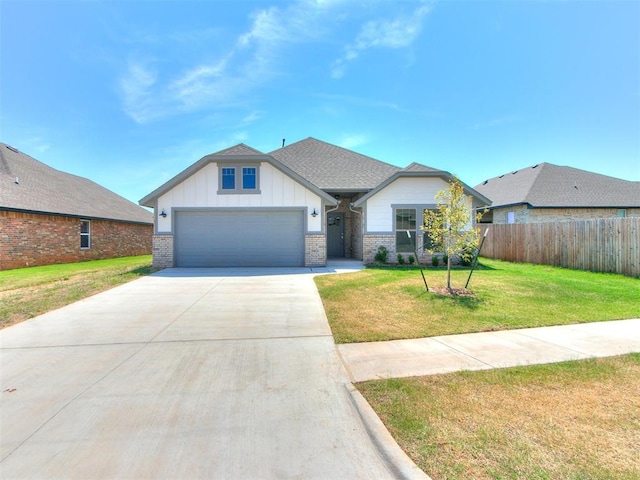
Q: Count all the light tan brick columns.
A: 2